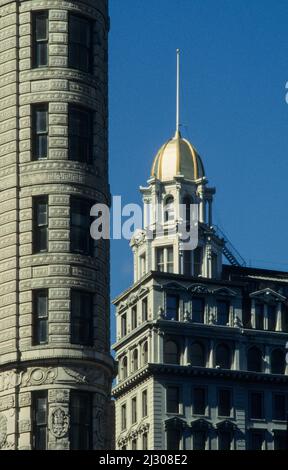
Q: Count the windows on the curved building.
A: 10